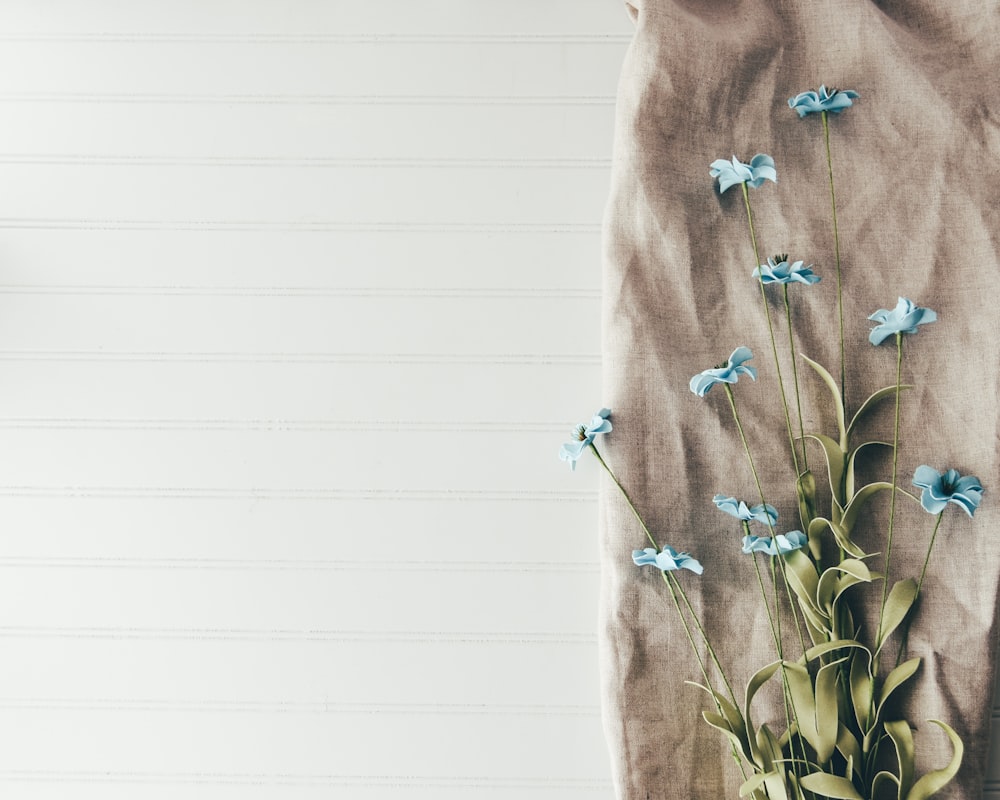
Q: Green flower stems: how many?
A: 10